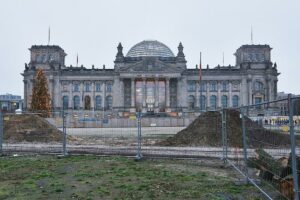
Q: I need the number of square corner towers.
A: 2